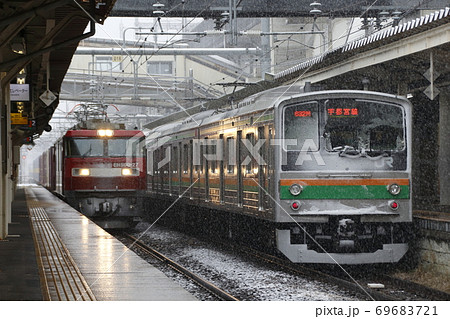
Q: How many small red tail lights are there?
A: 2